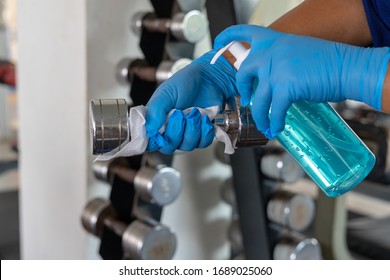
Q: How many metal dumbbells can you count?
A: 8